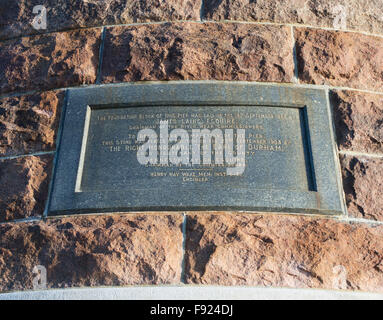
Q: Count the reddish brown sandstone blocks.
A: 11